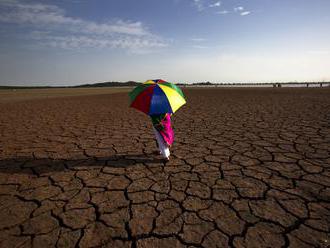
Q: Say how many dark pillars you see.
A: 4